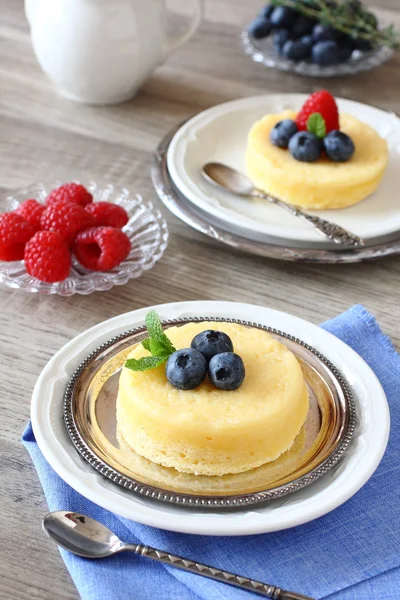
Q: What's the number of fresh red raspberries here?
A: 8